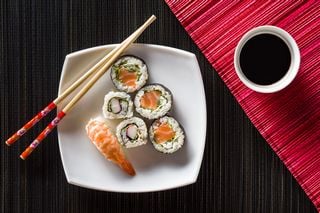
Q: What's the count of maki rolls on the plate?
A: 5